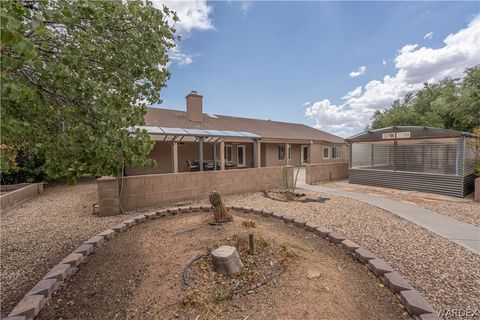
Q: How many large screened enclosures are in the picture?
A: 1